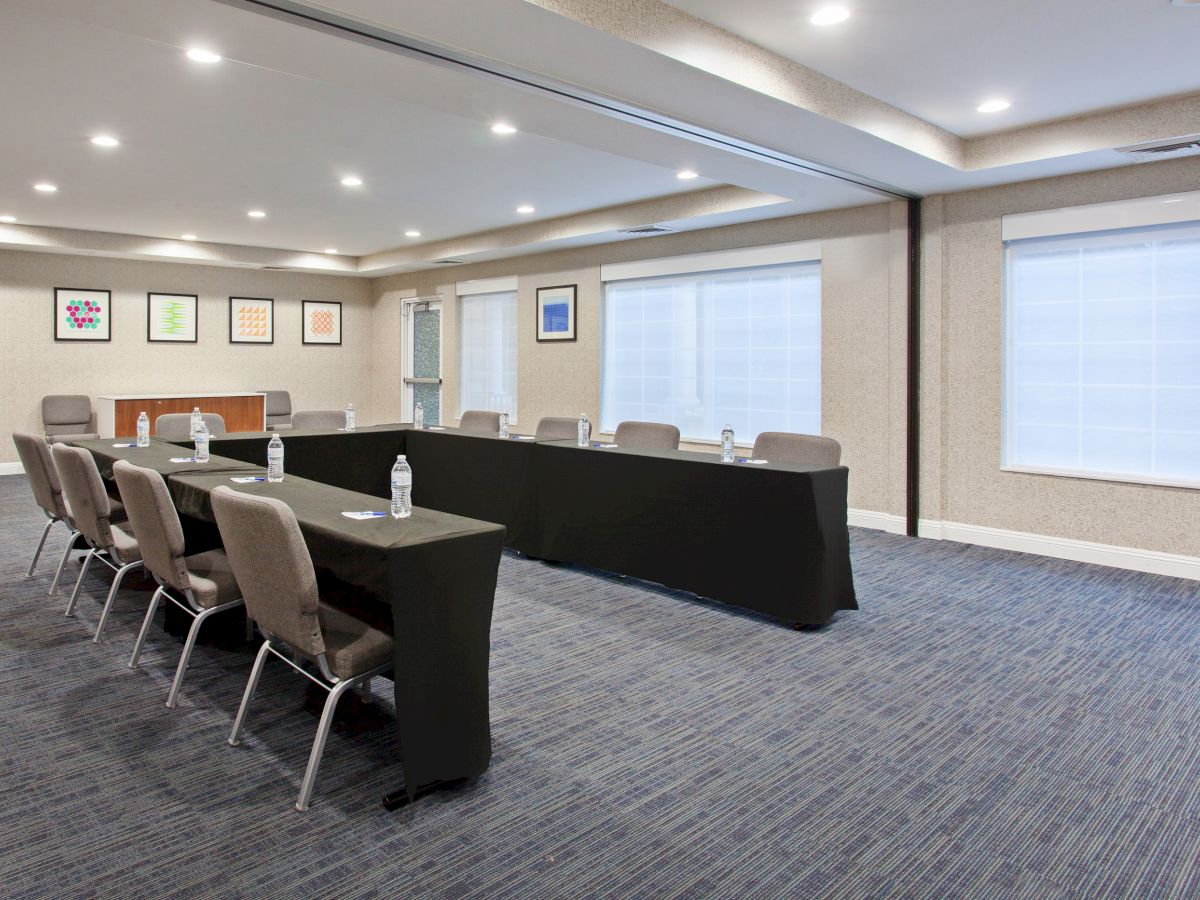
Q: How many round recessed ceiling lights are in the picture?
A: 14